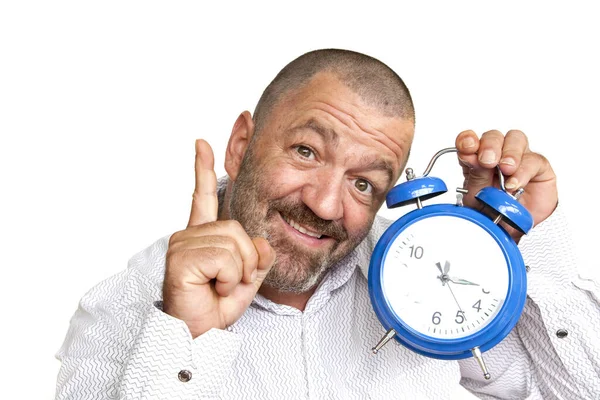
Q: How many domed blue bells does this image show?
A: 2